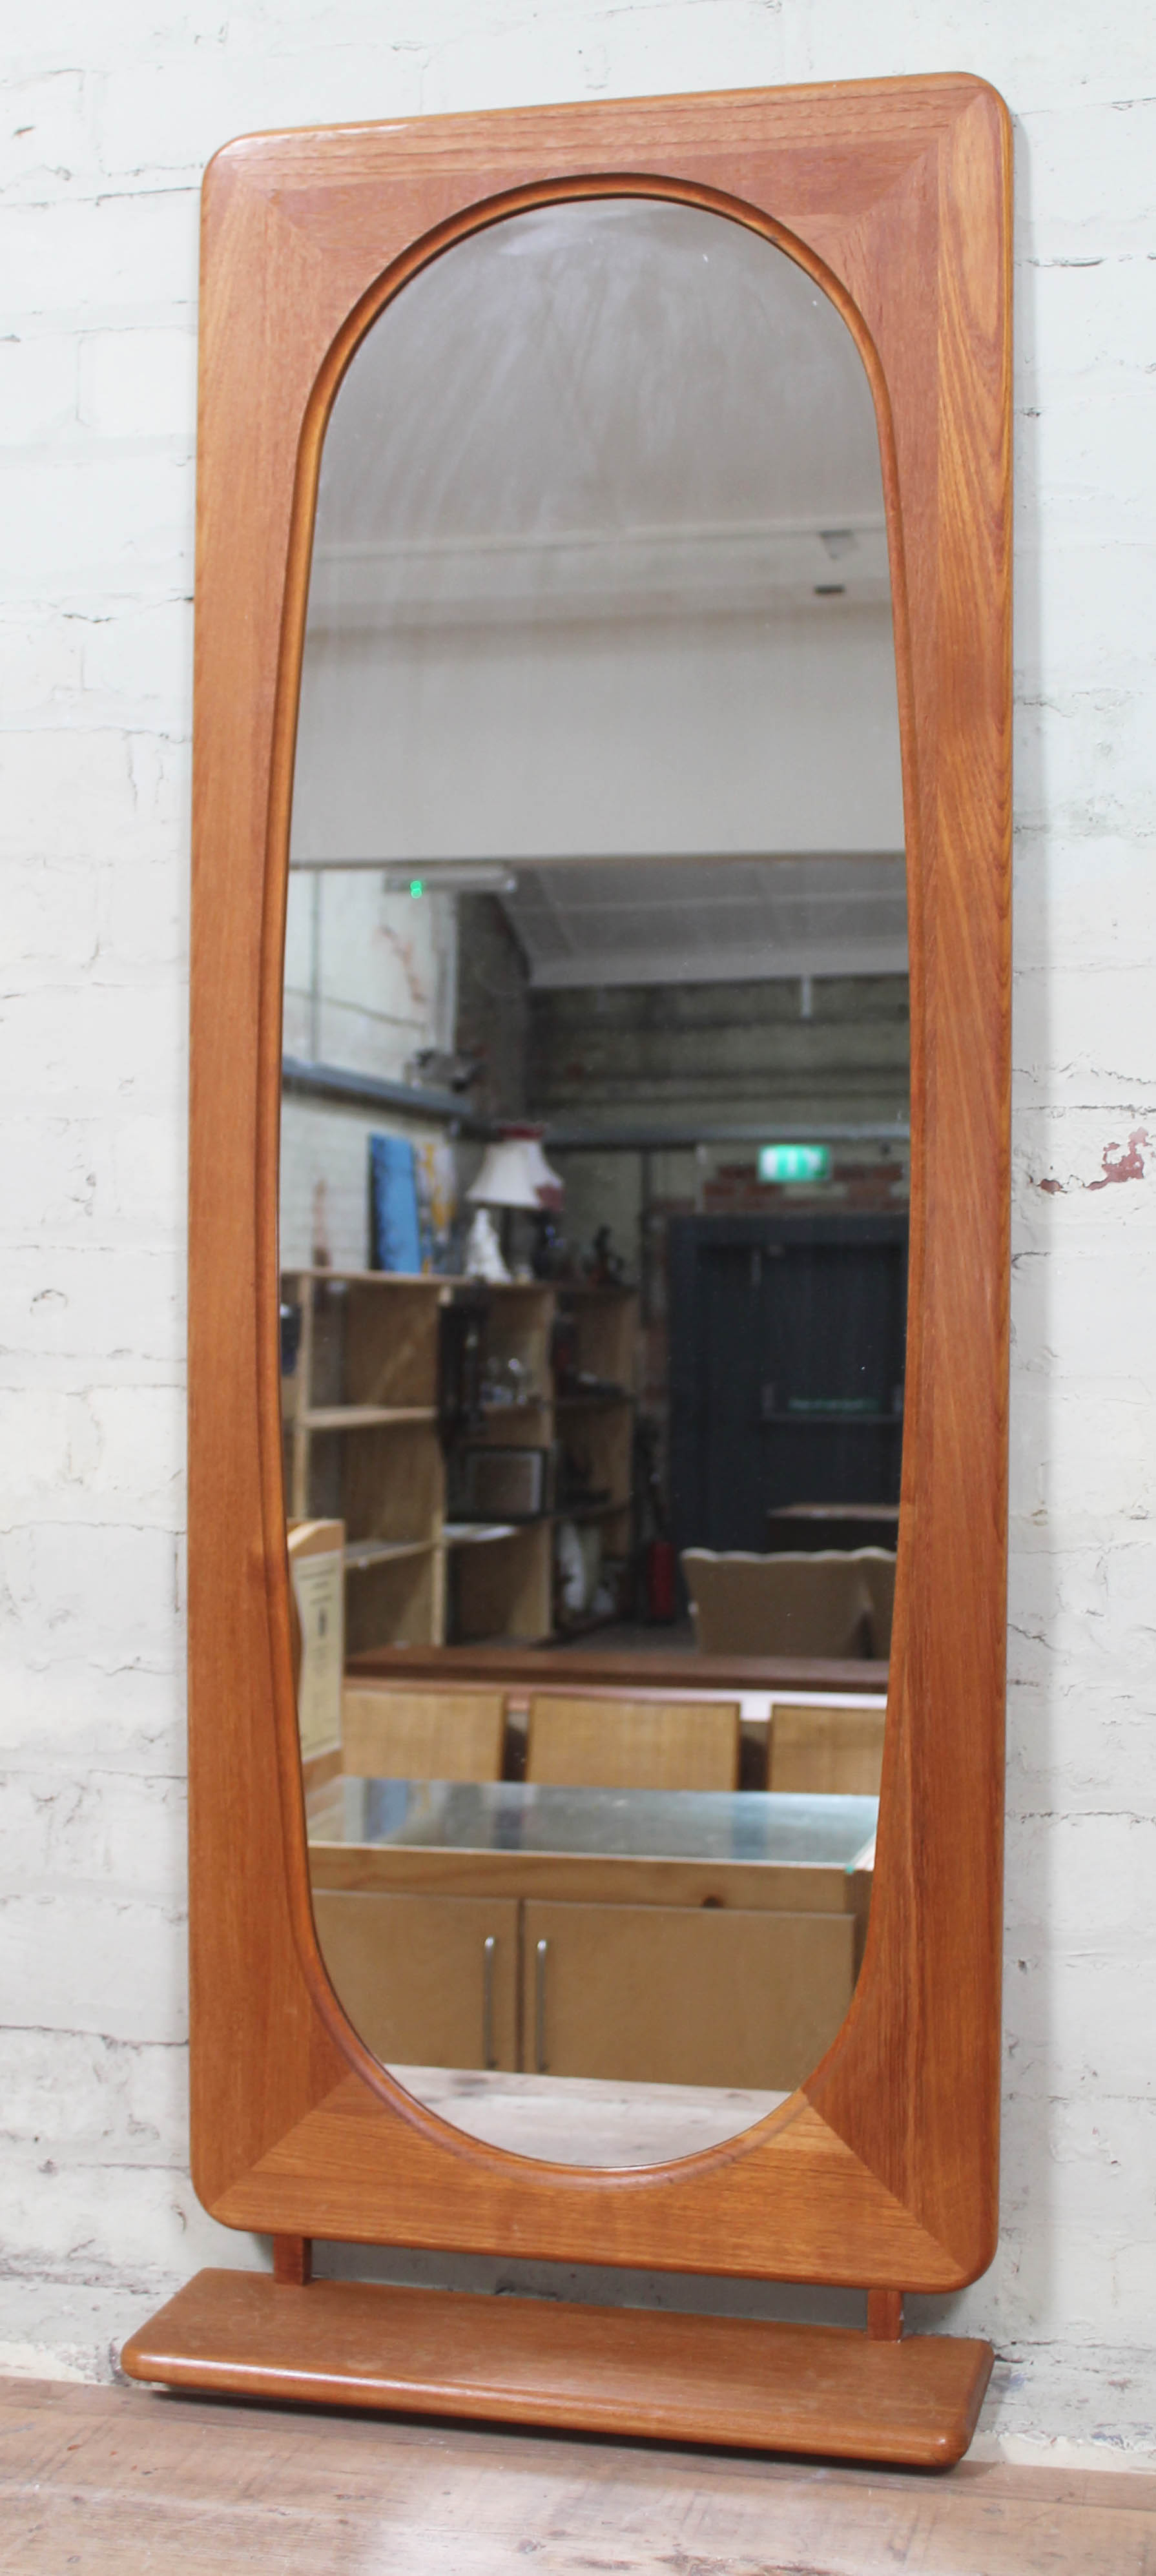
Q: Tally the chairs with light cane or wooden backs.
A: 3